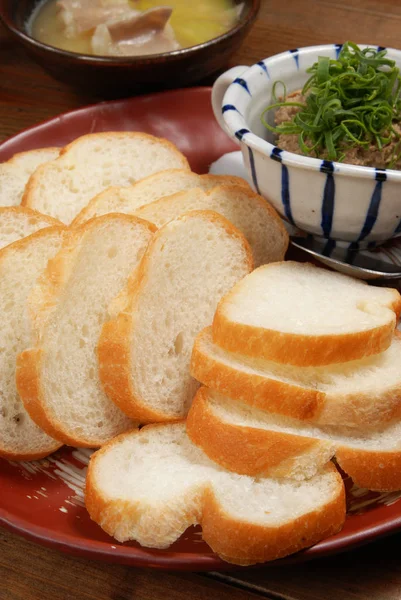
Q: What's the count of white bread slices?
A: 12